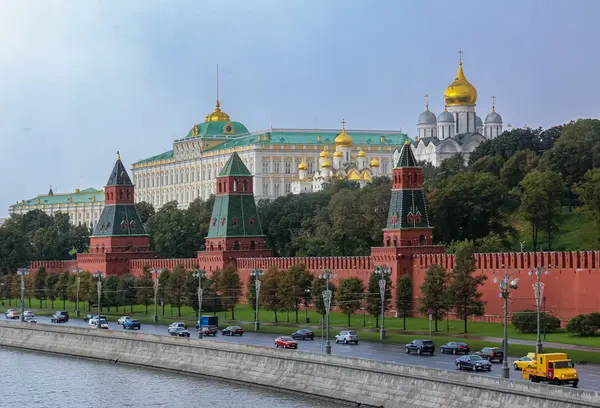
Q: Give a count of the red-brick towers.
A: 3